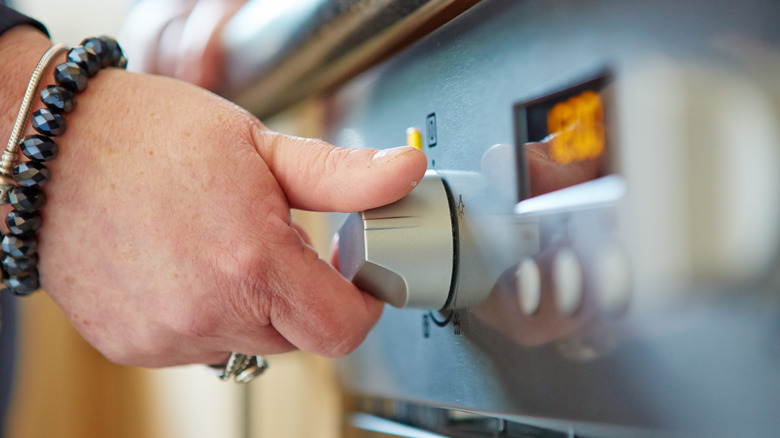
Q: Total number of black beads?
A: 14